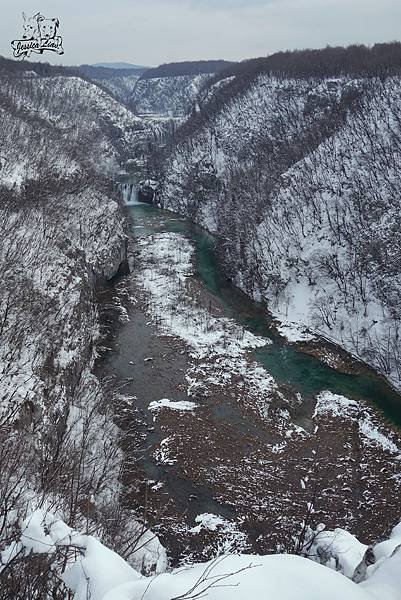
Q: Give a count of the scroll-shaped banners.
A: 1